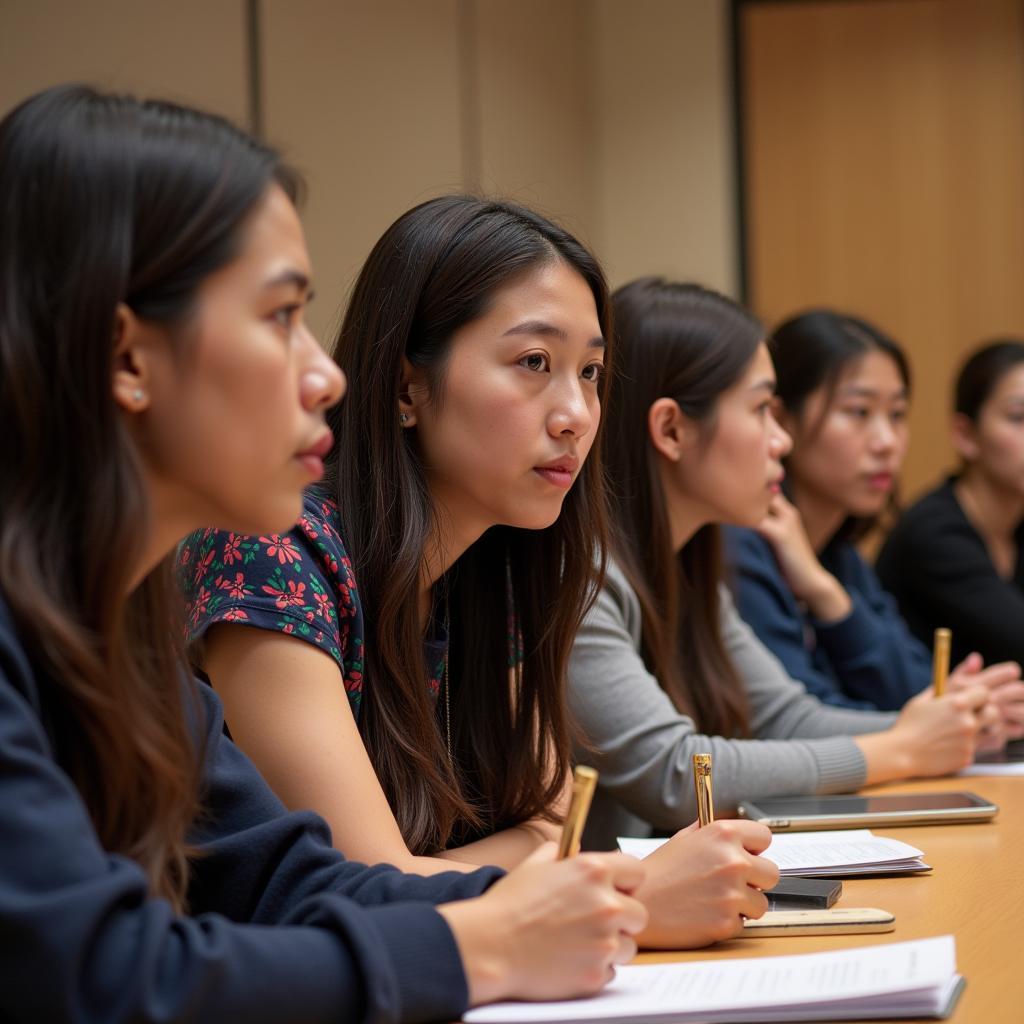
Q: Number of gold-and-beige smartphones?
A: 1